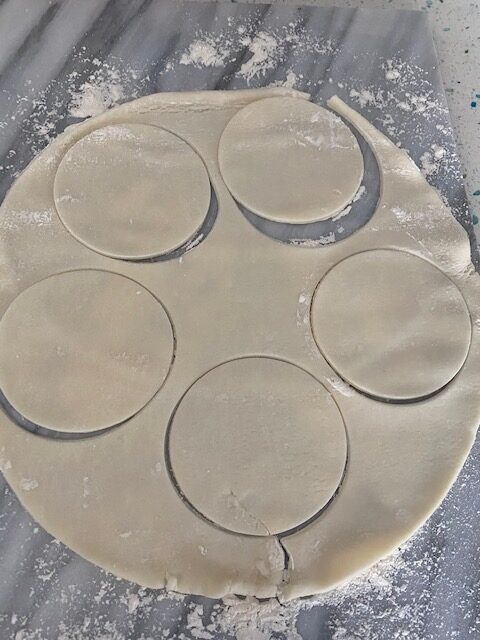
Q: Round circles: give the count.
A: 5